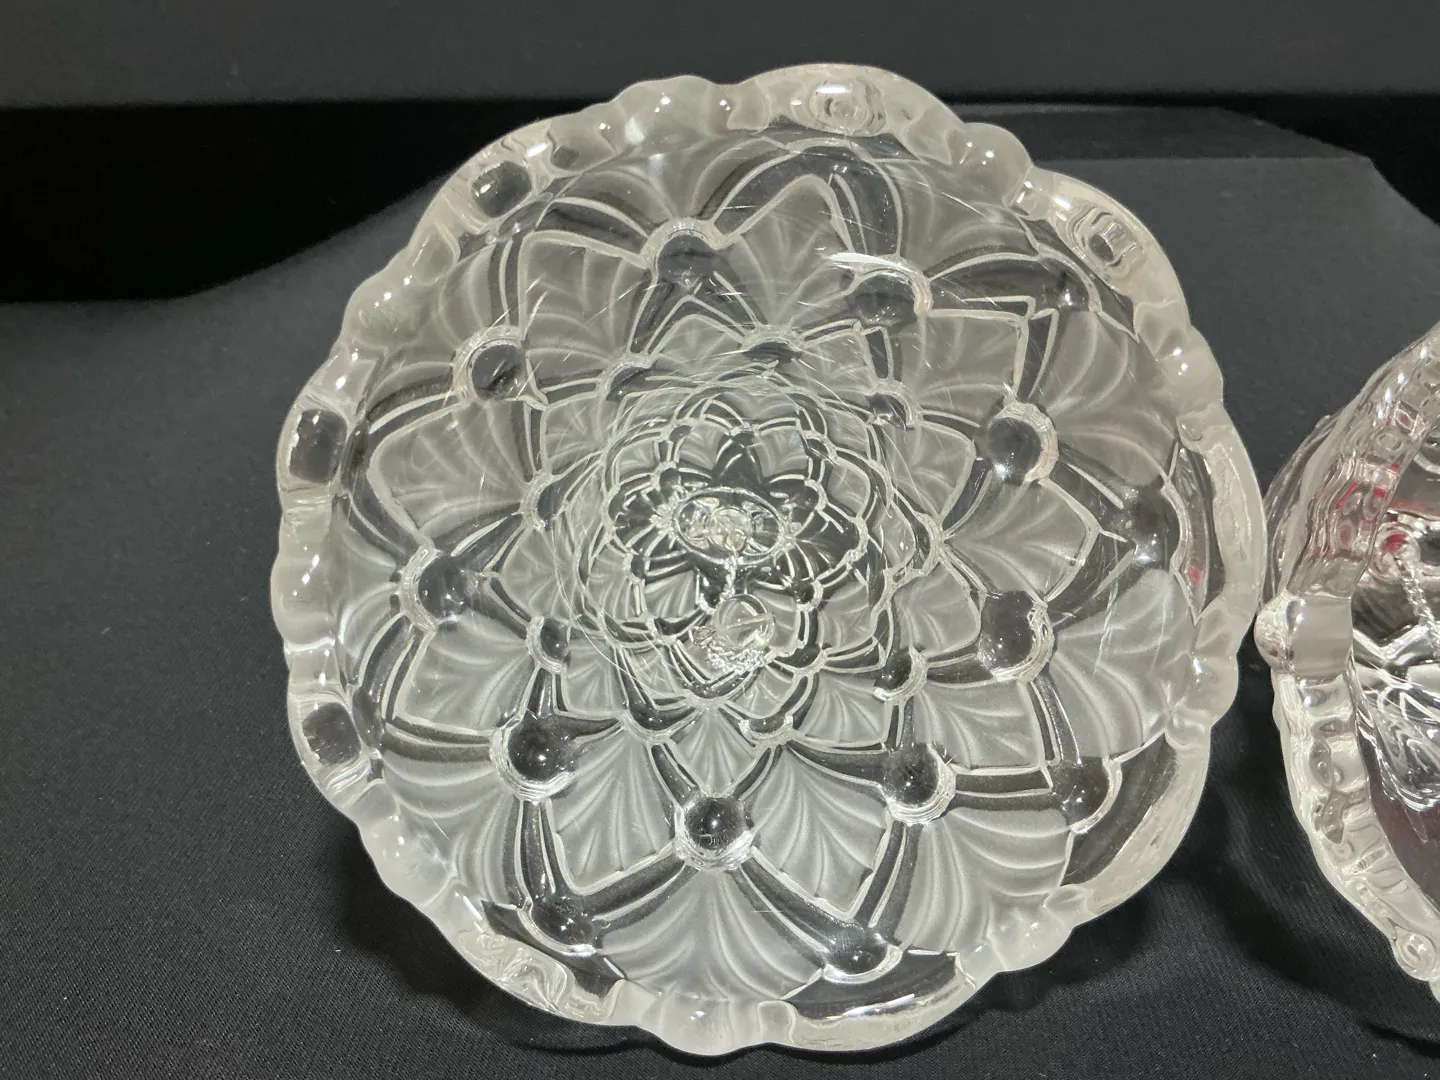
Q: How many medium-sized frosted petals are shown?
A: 9